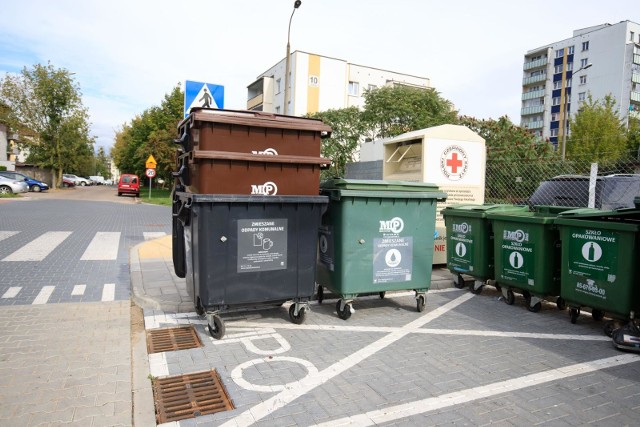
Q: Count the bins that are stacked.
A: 3